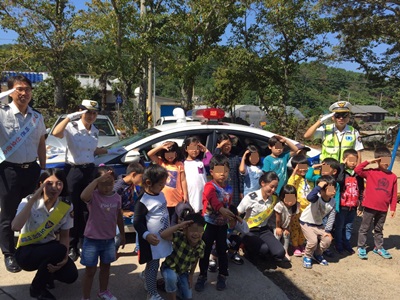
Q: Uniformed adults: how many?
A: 5